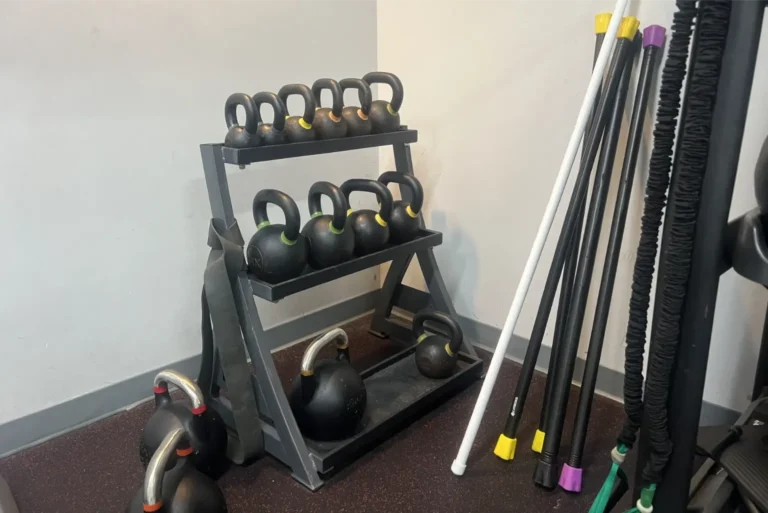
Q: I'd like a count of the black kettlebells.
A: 14